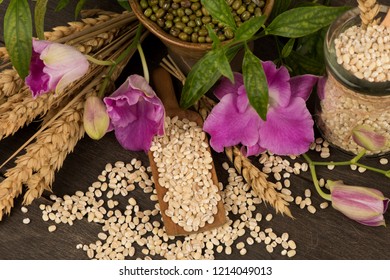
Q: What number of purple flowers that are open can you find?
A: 3